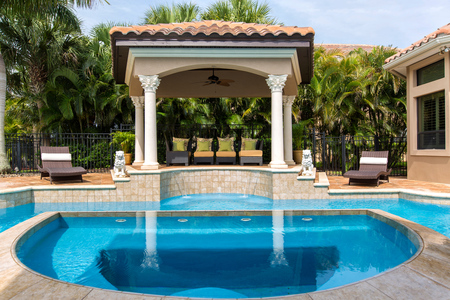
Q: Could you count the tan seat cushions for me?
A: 3